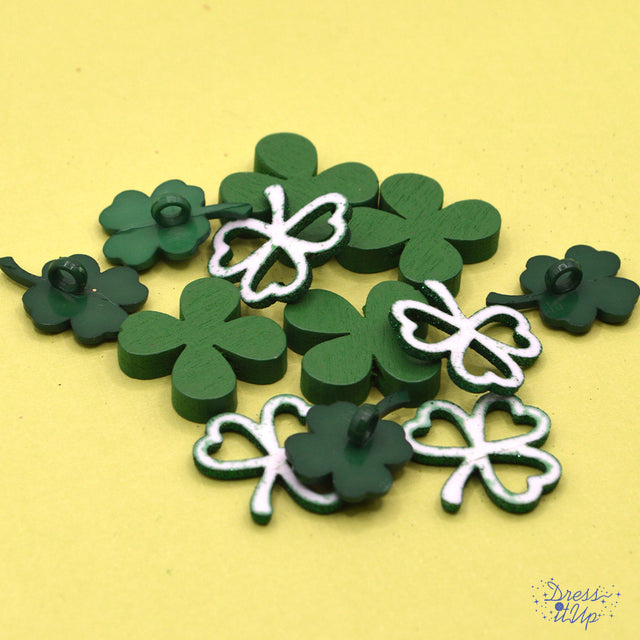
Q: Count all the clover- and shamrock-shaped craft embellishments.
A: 12